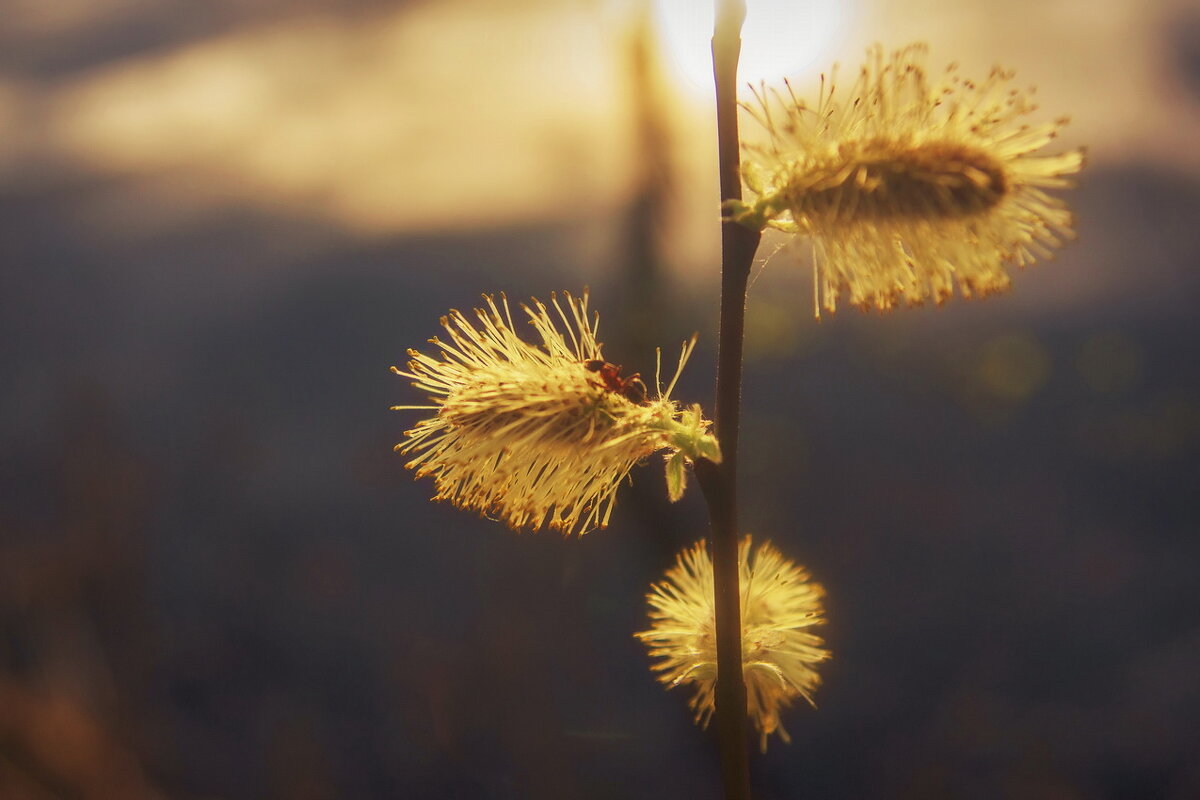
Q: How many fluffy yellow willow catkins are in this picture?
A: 3